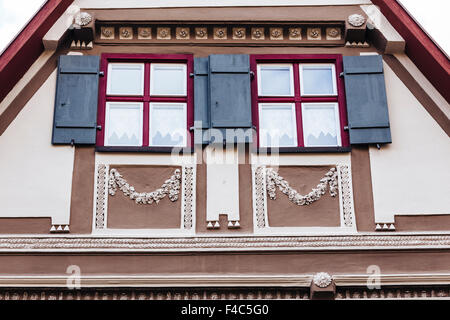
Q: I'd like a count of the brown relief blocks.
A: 13